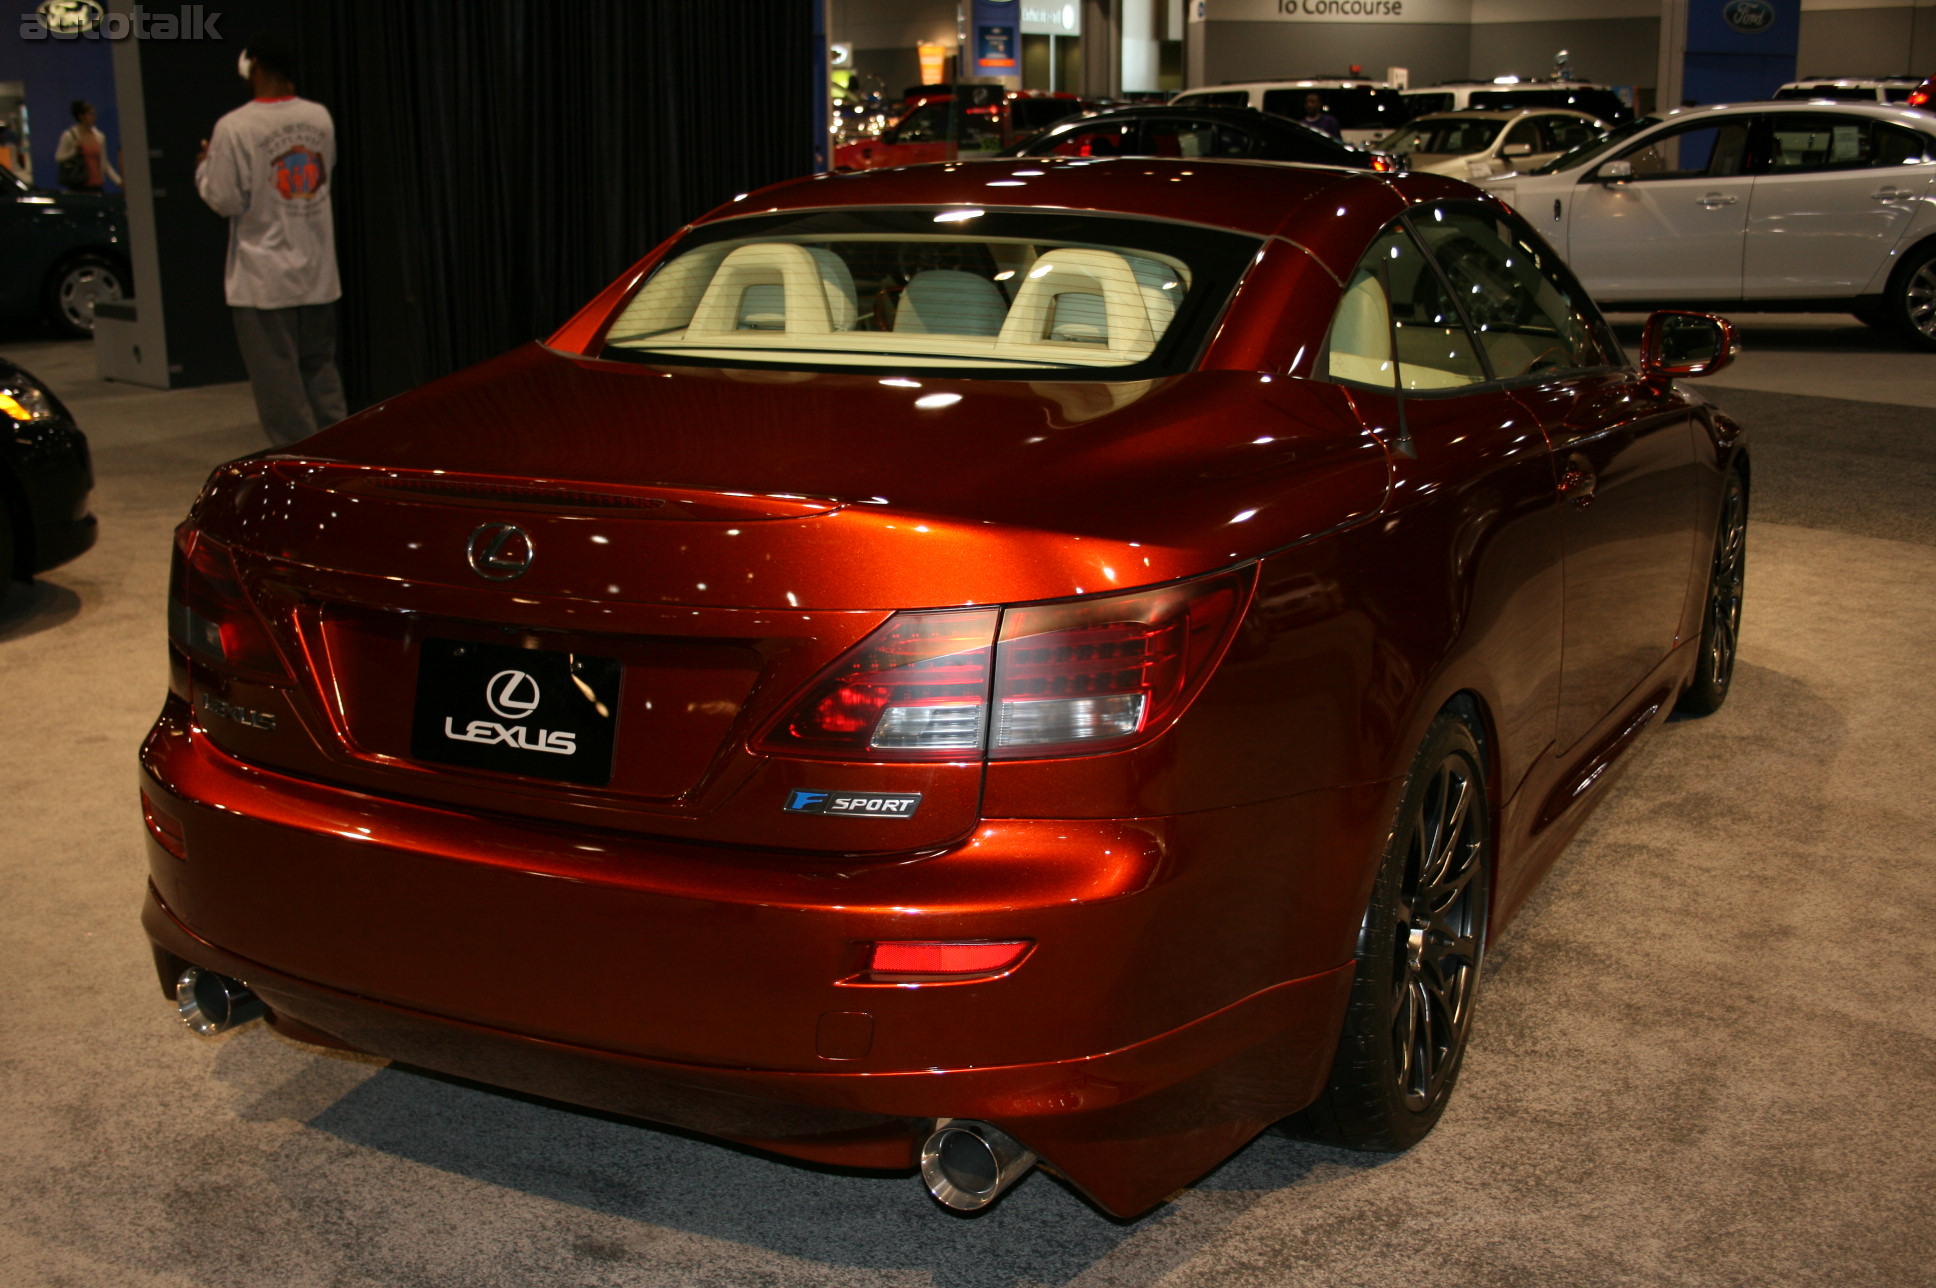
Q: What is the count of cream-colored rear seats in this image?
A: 2